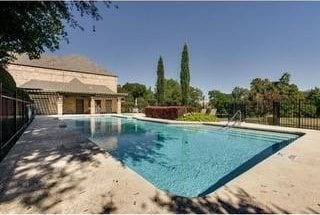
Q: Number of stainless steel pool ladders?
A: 1